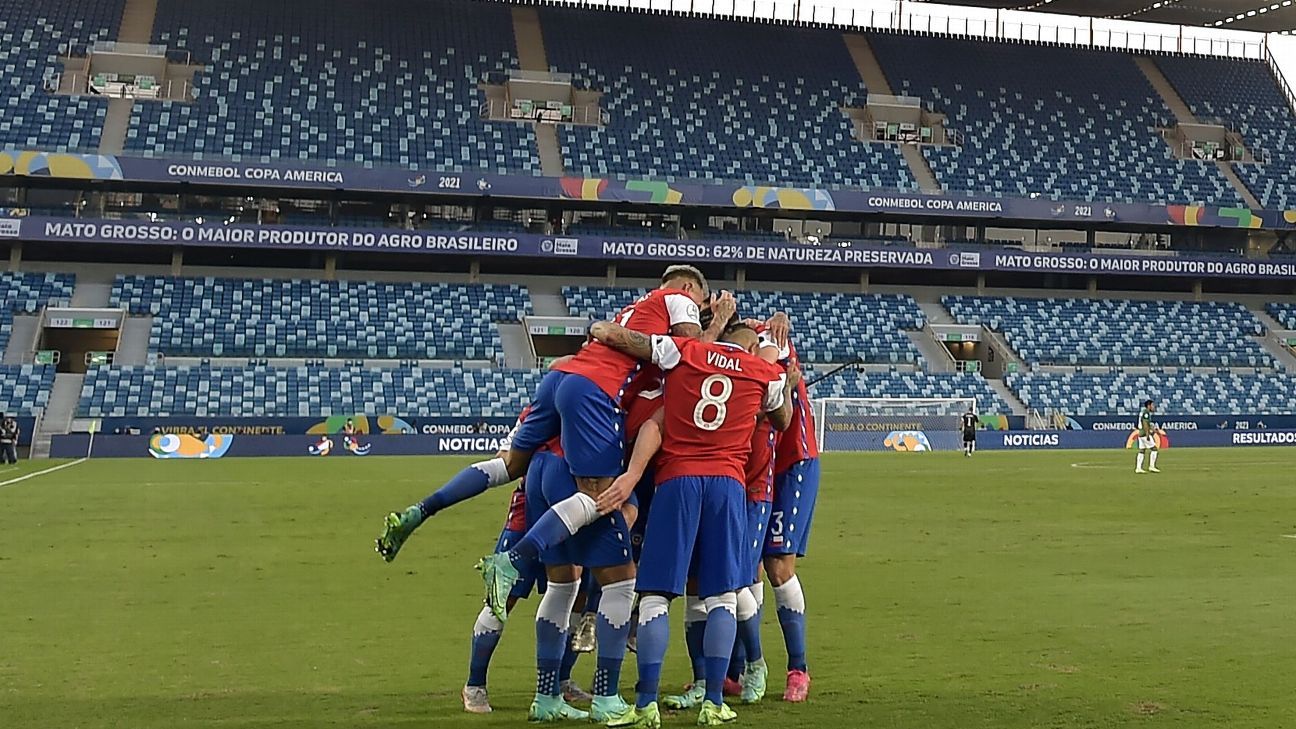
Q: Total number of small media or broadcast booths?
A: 4